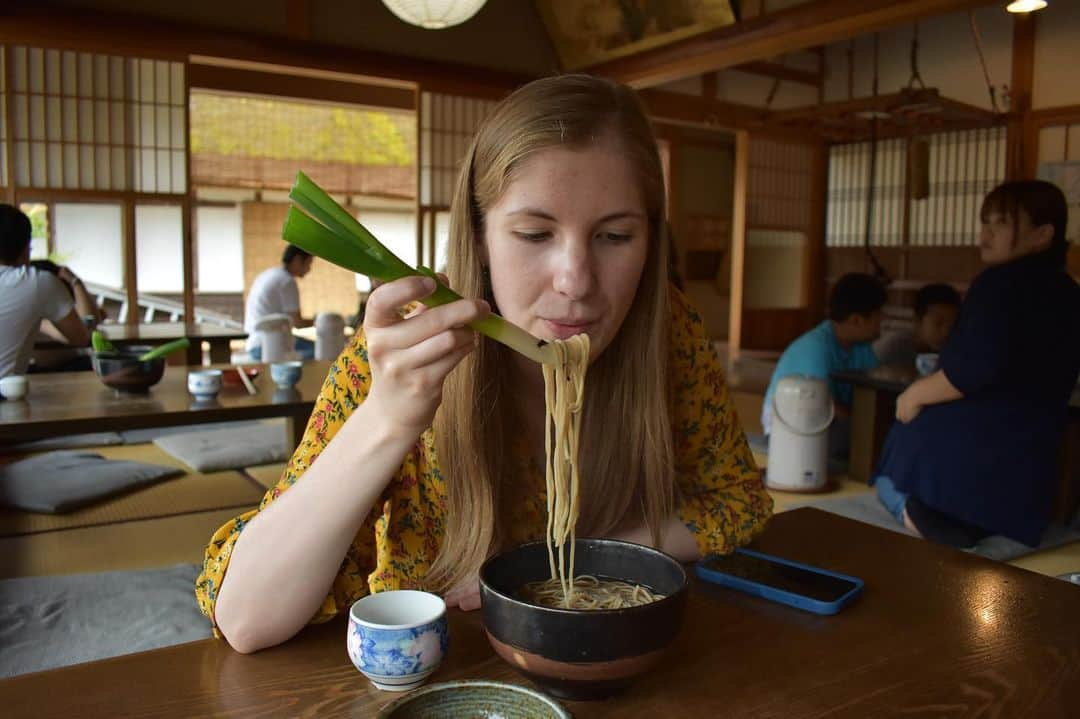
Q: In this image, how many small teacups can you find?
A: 5